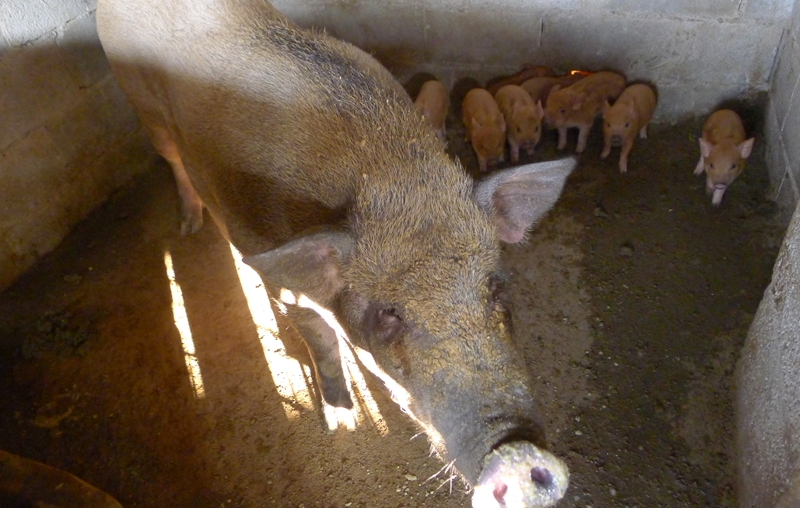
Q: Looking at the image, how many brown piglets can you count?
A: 8